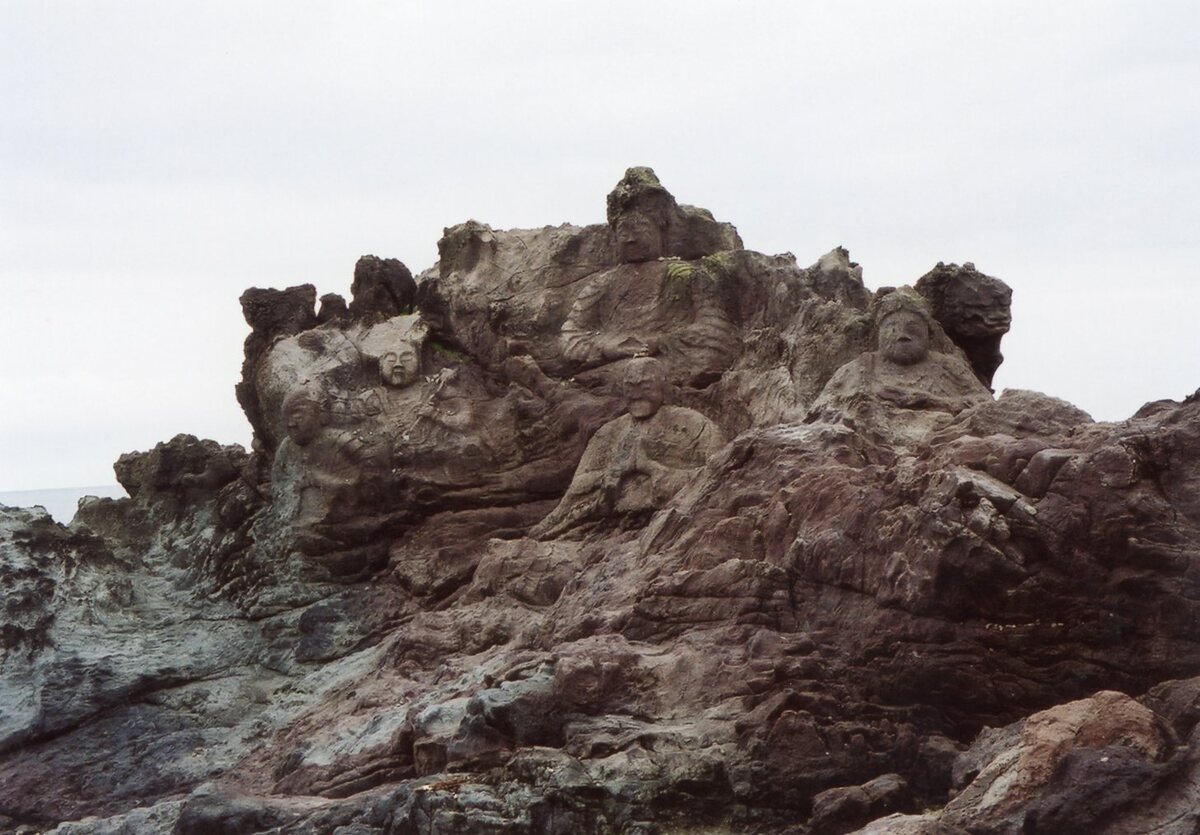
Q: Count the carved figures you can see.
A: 5